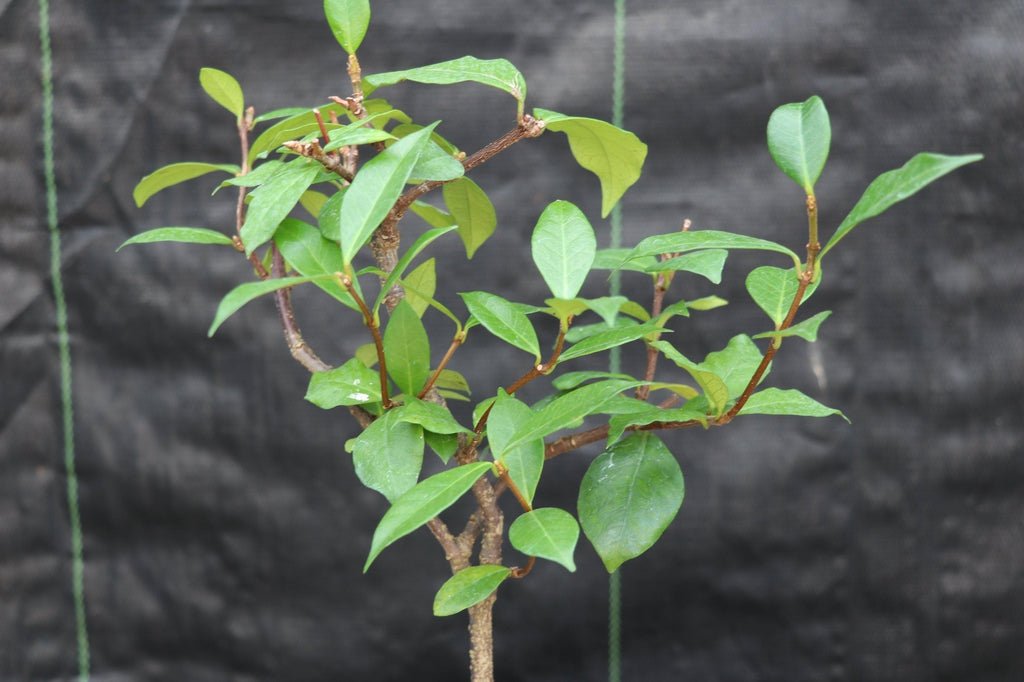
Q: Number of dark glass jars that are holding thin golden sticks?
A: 0